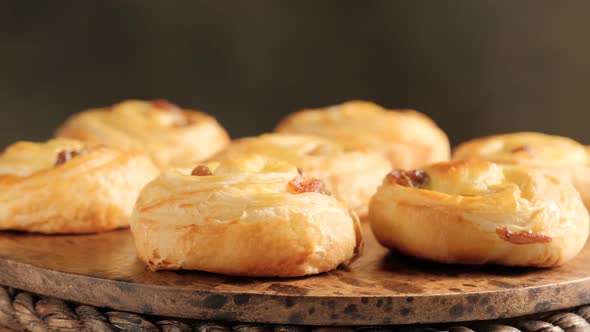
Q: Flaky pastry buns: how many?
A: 7